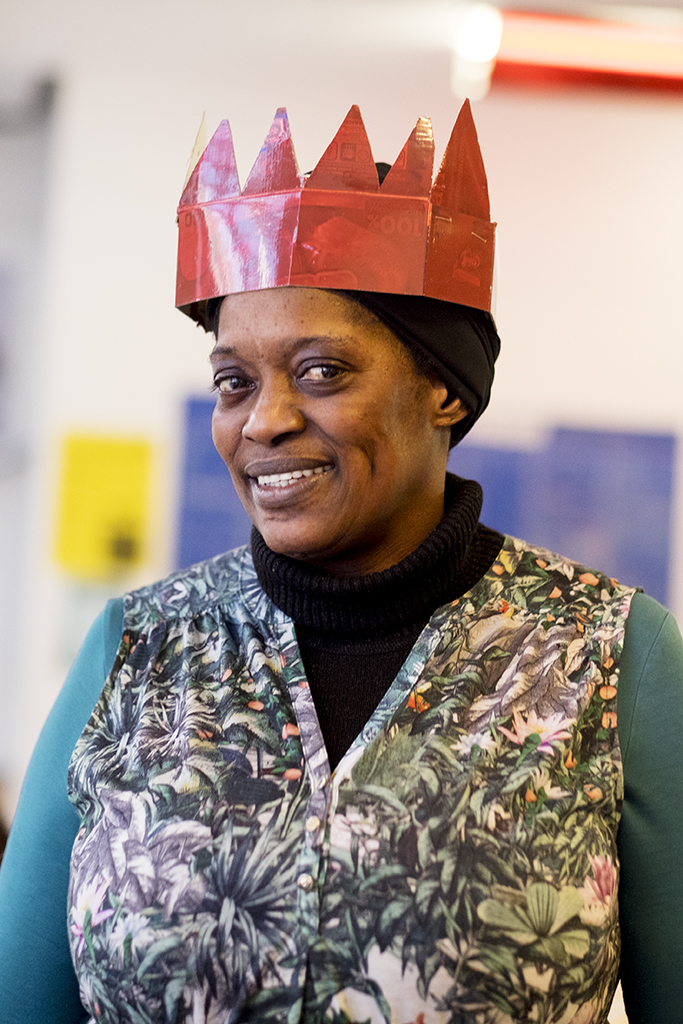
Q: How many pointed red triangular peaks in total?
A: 5